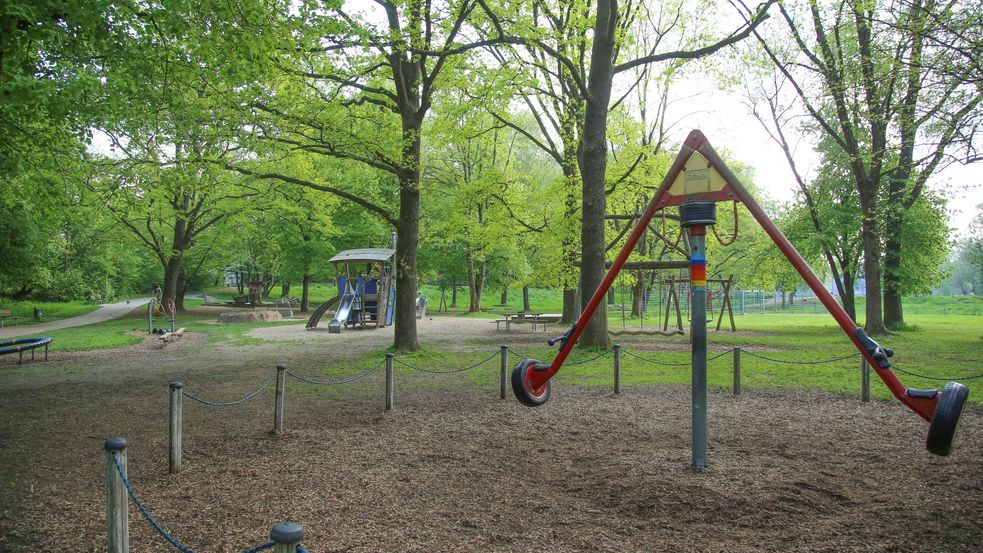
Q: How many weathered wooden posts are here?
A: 9